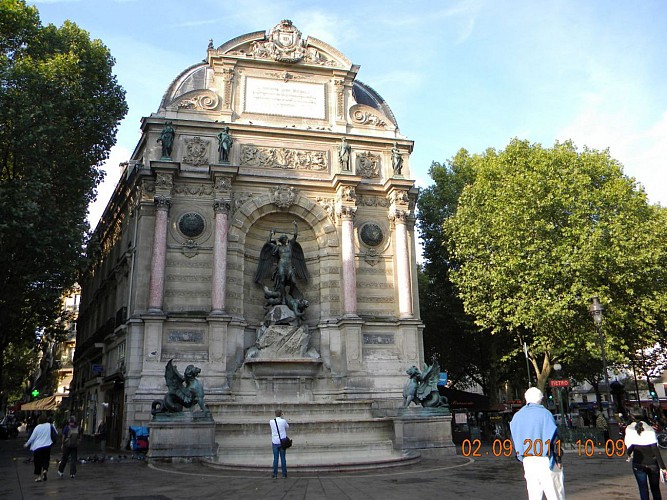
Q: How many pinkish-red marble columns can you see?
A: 4